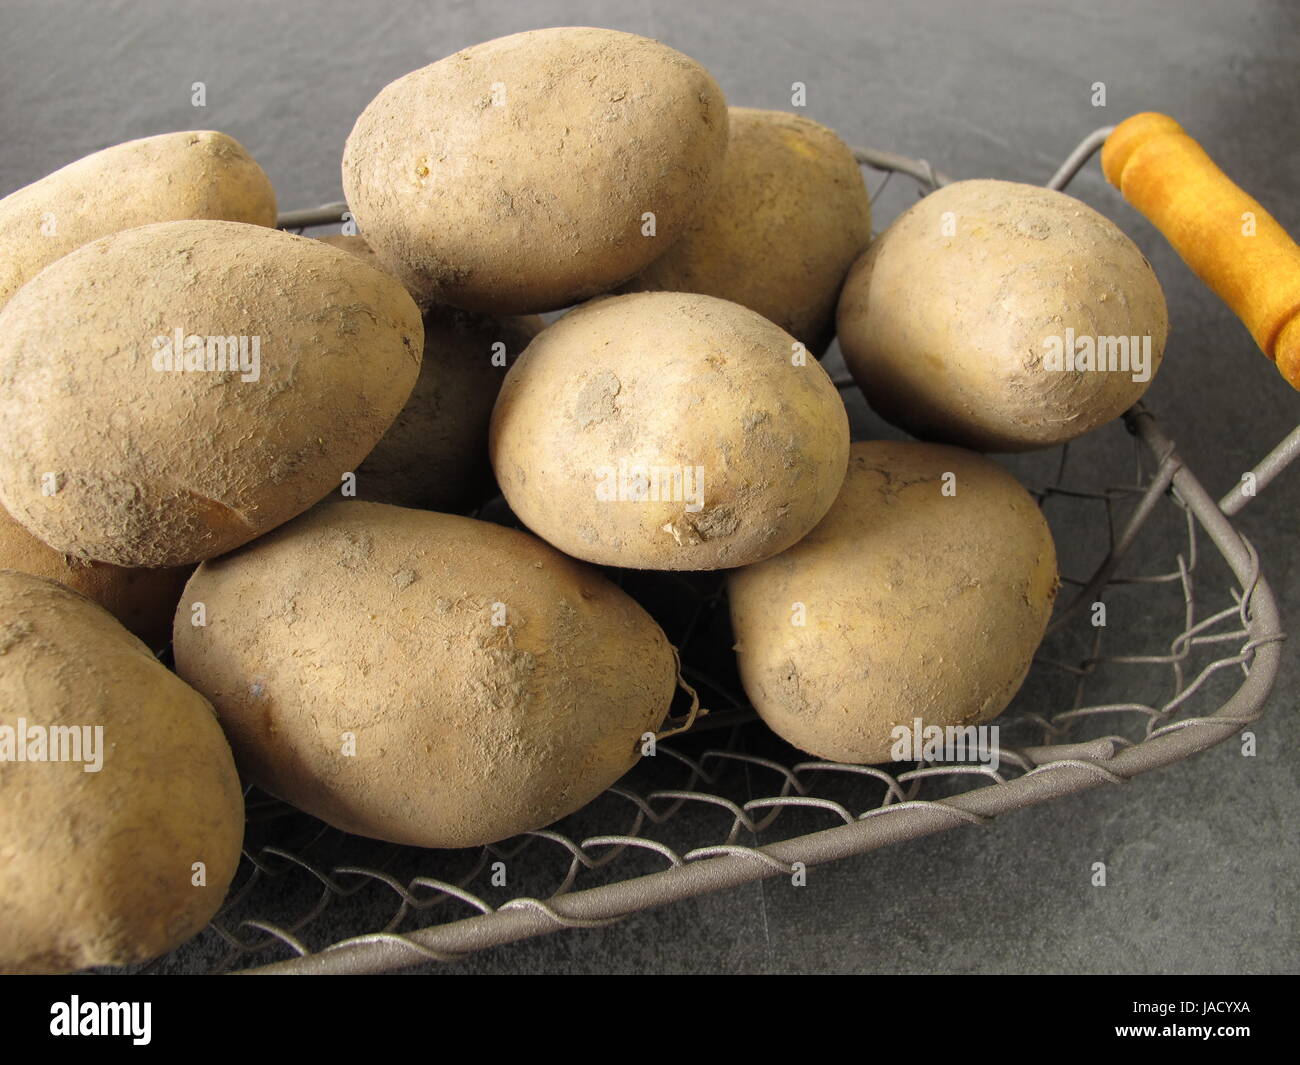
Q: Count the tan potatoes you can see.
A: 11